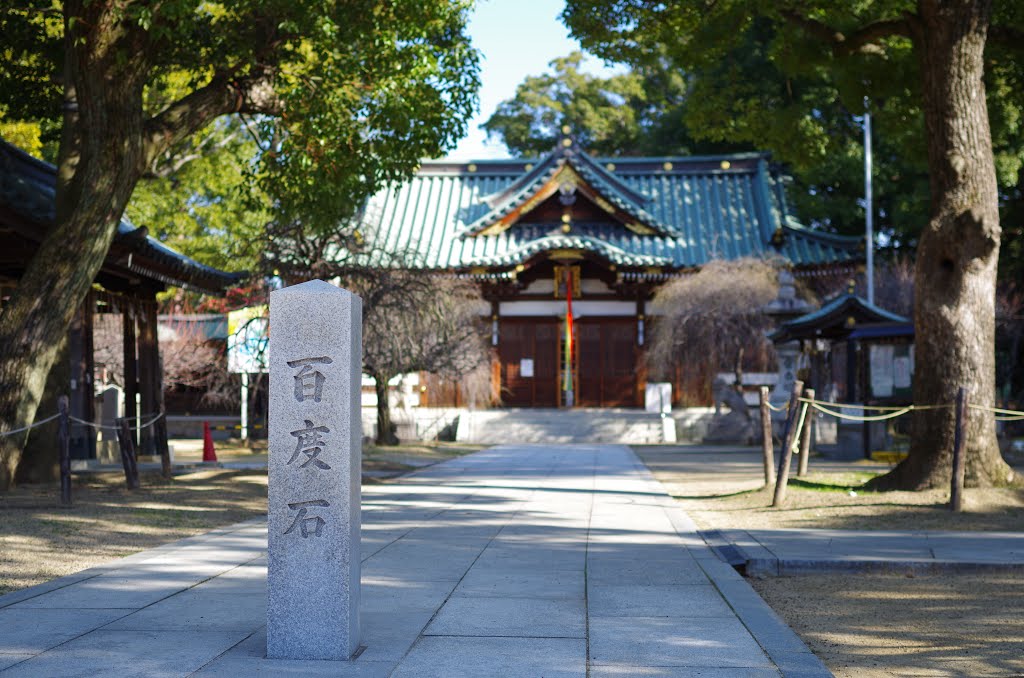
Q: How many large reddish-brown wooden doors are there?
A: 2